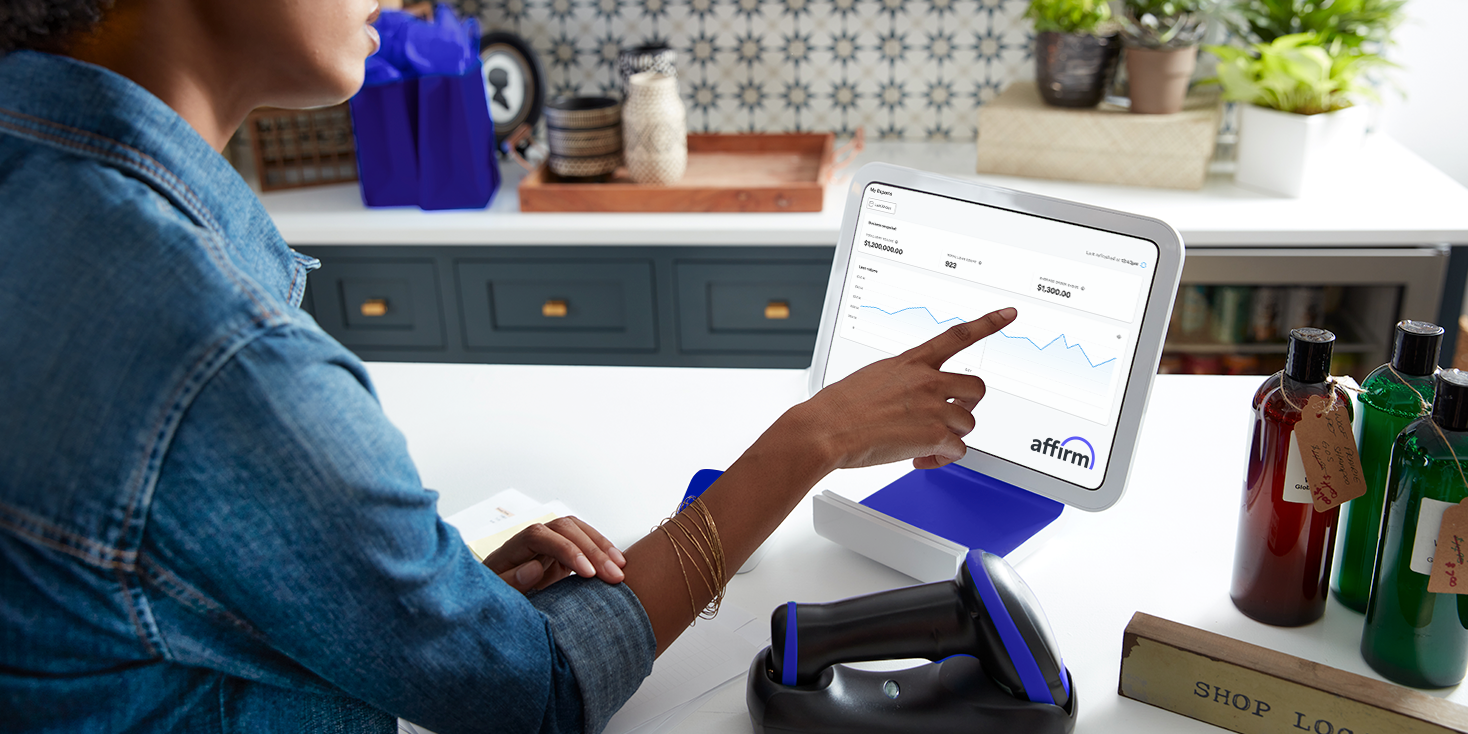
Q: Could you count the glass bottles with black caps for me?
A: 3